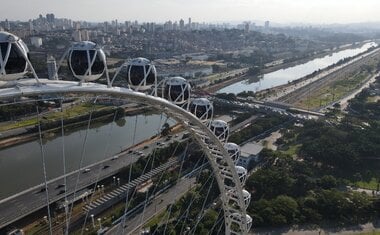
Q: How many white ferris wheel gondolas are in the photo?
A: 10